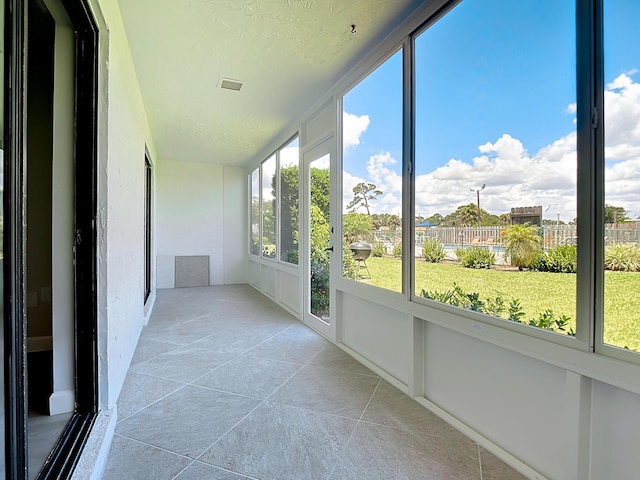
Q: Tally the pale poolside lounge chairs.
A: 2